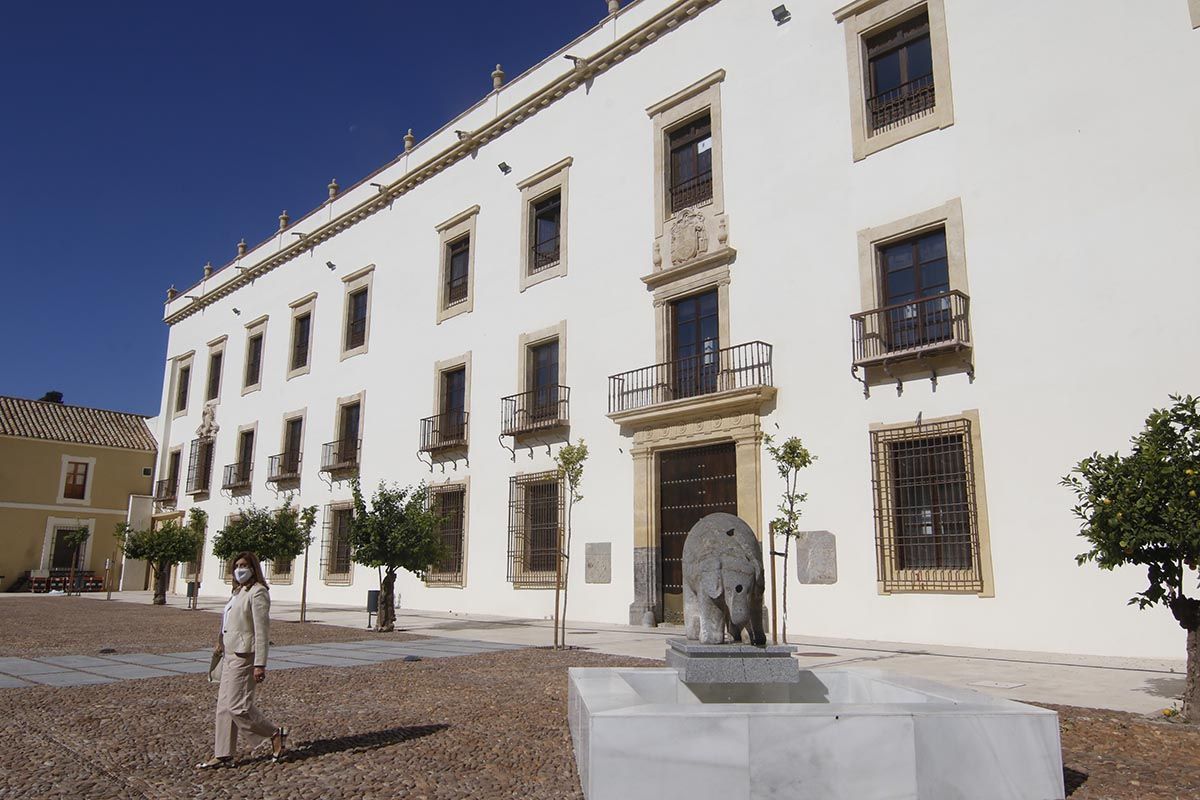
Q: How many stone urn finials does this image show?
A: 8